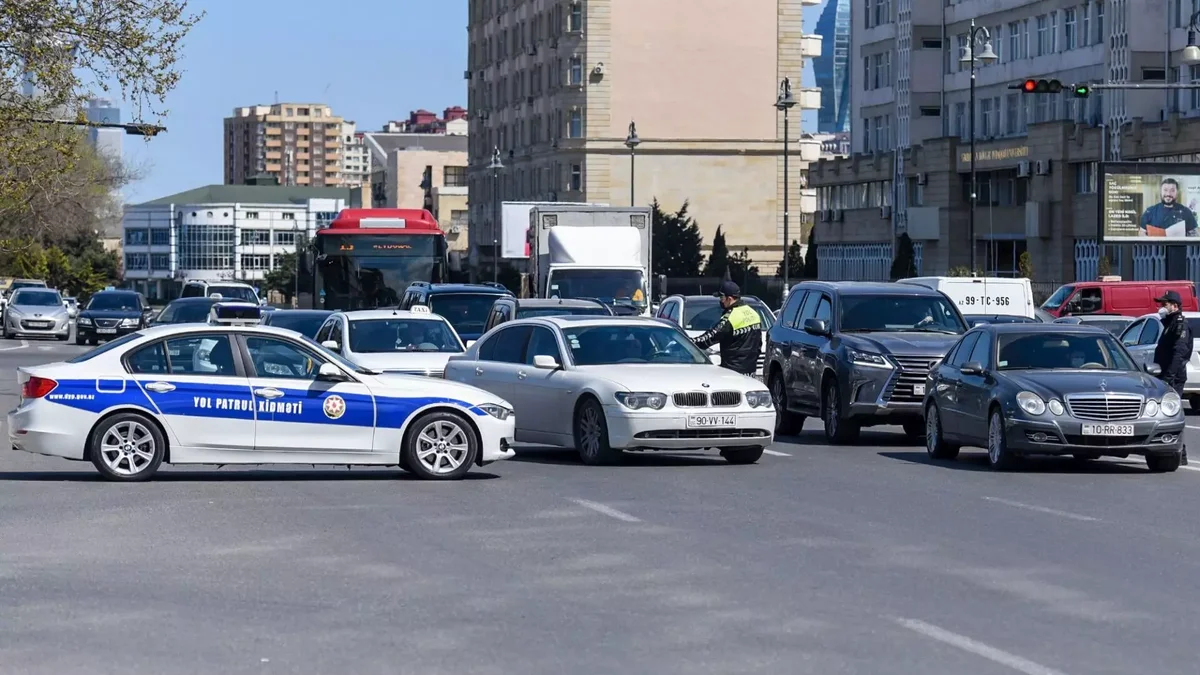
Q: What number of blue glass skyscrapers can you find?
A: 1